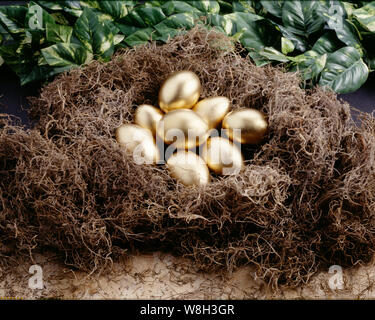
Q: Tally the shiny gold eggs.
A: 8